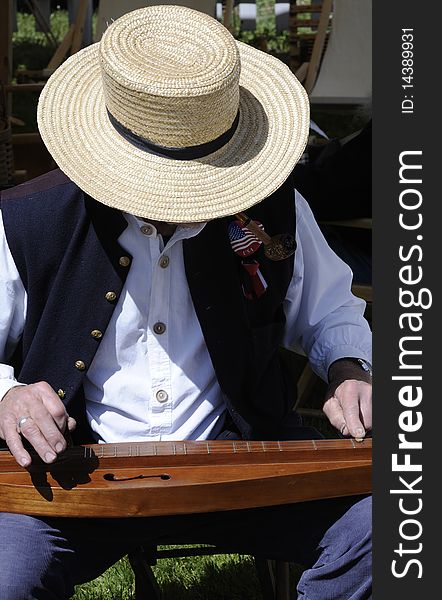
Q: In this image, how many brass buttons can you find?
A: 5